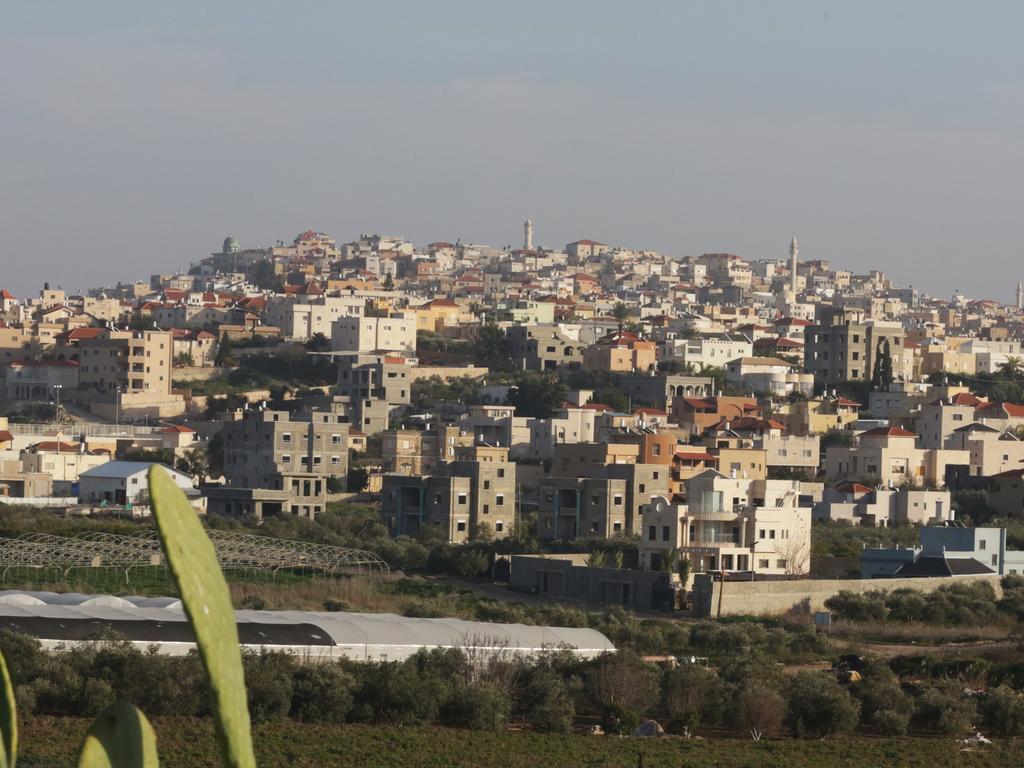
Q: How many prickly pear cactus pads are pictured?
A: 3